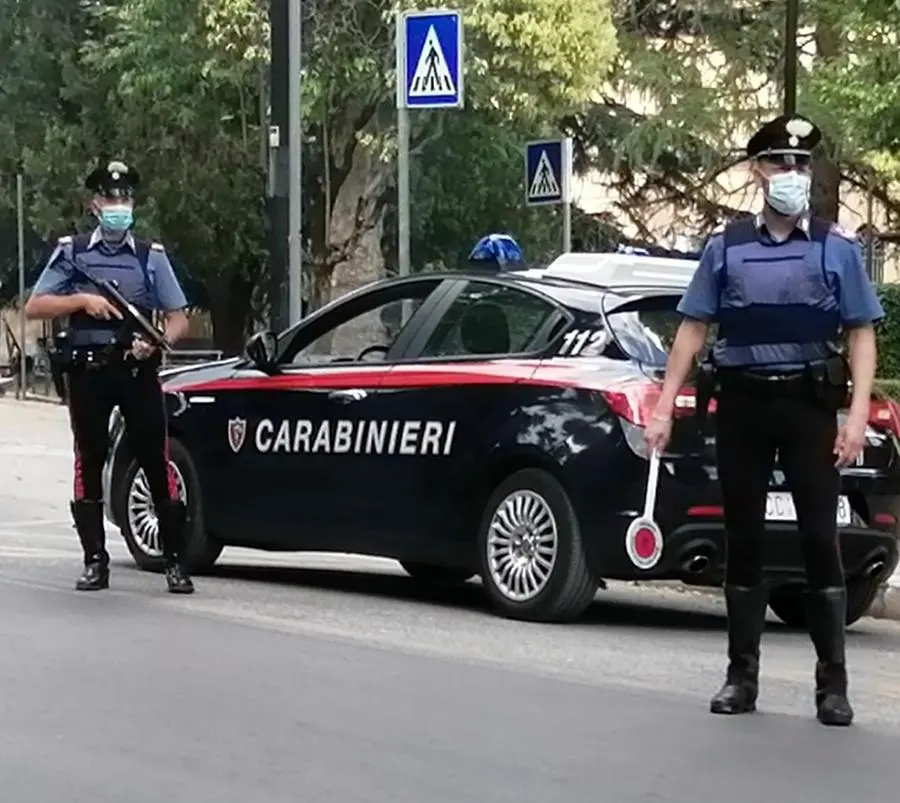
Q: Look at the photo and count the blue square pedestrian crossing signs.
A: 2